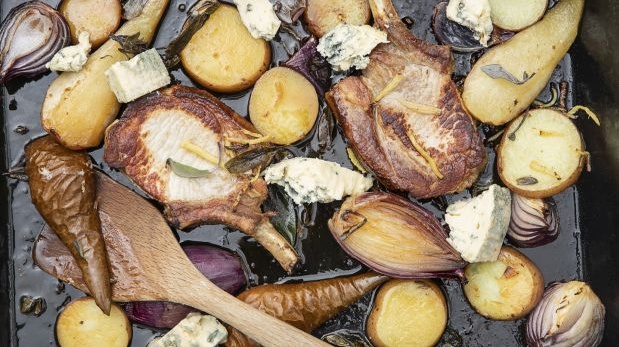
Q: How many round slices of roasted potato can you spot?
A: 9